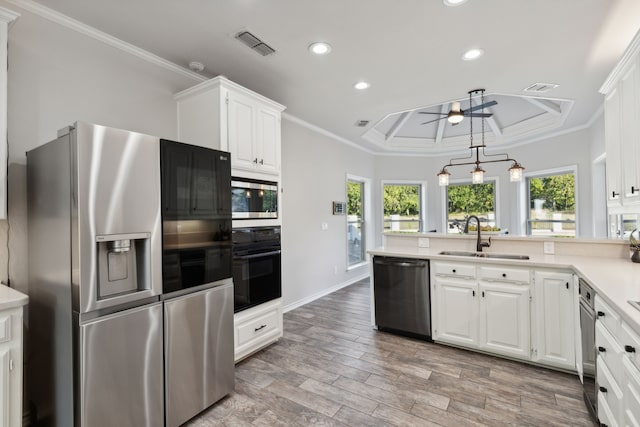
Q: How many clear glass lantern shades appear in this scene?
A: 3